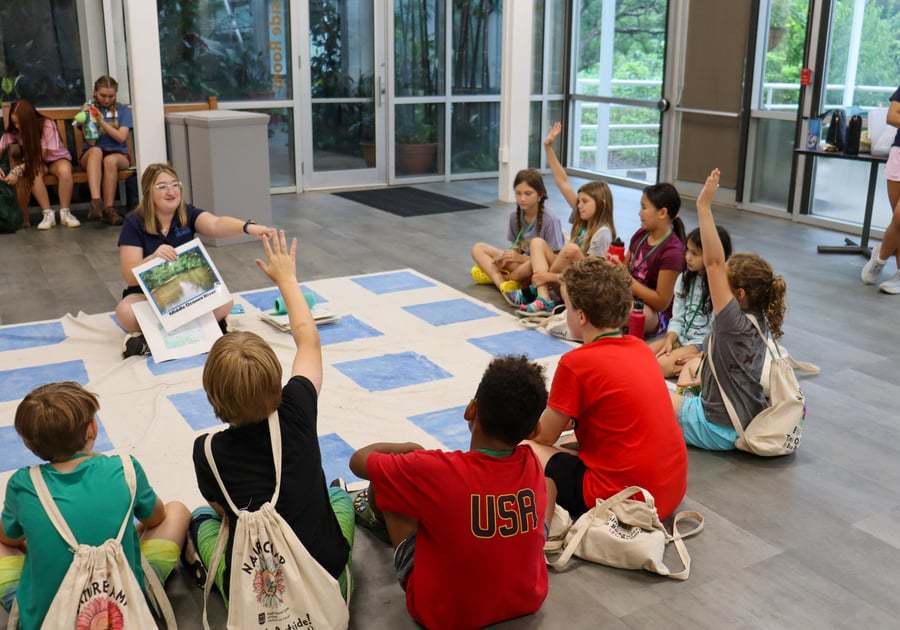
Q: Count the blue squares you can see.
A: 14